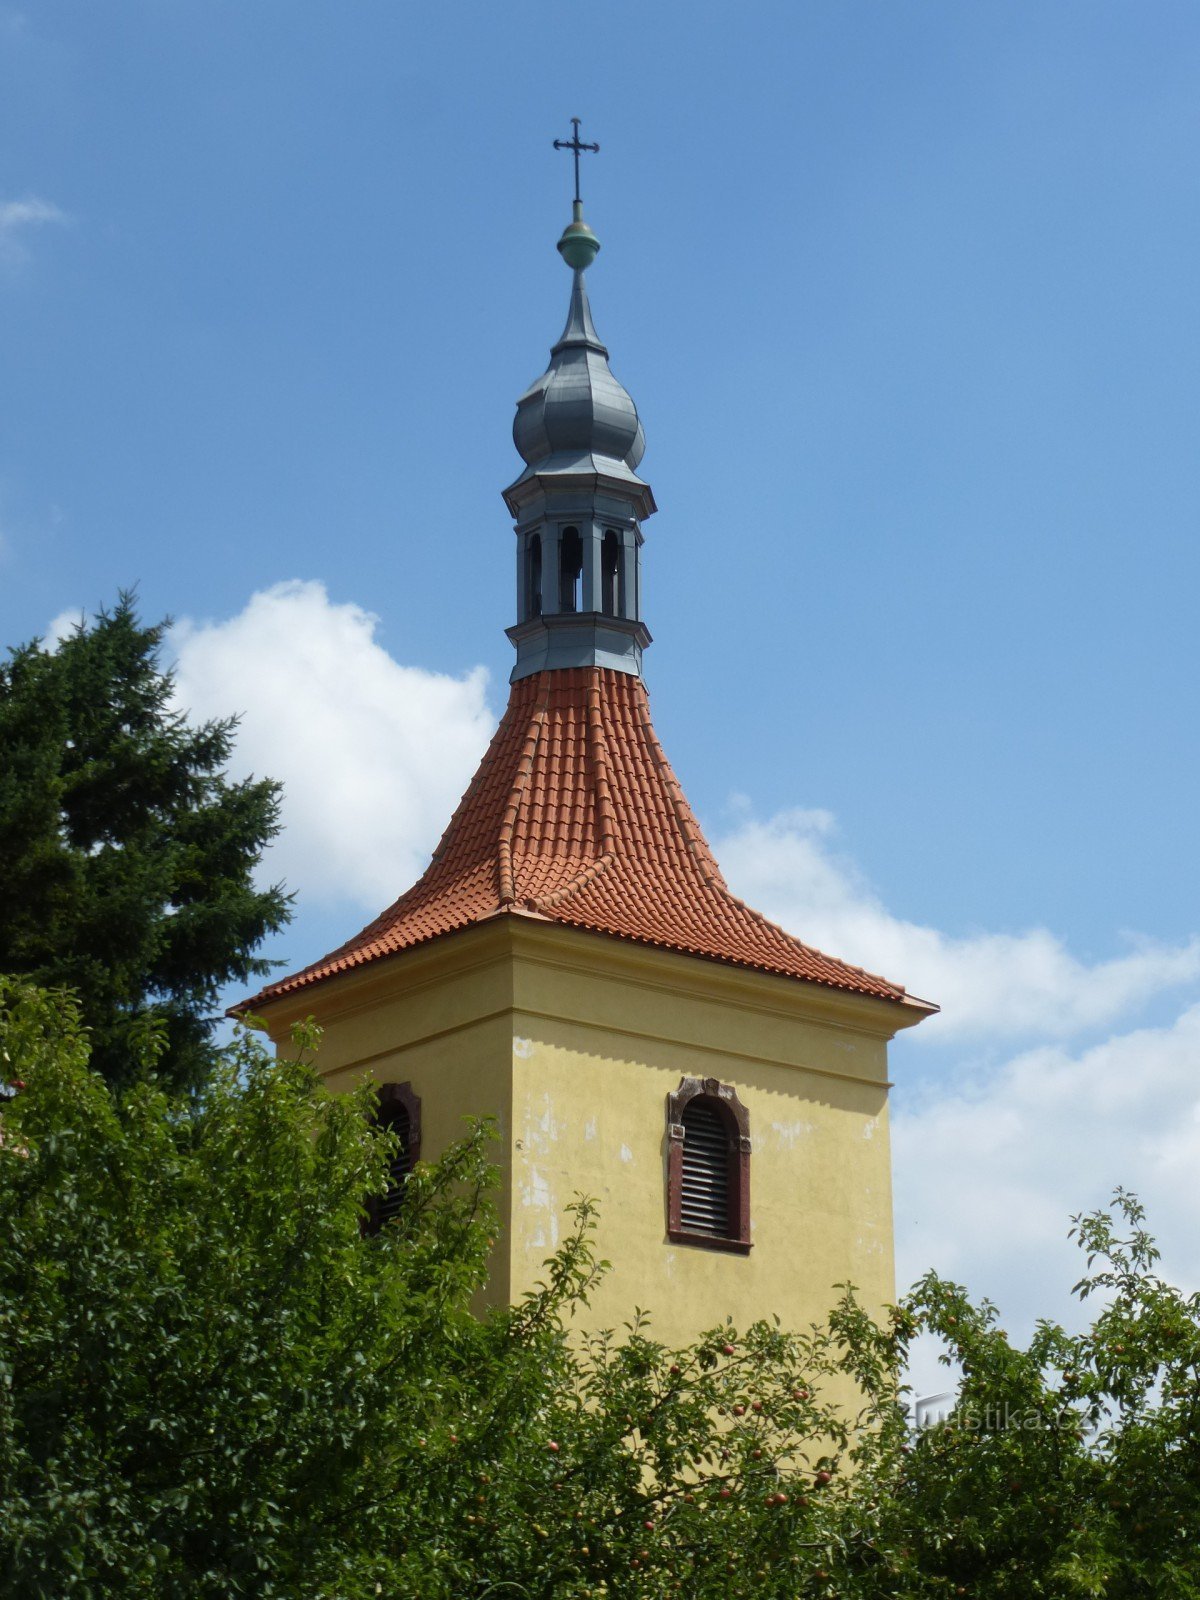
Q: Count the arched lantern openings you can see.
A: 3